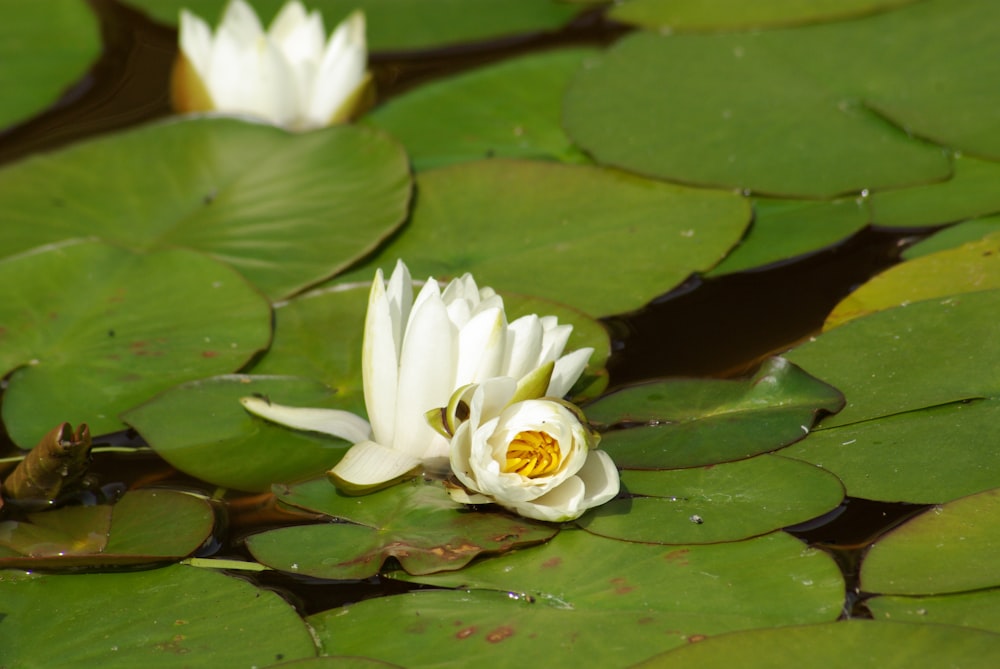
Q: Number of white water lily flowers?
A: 3